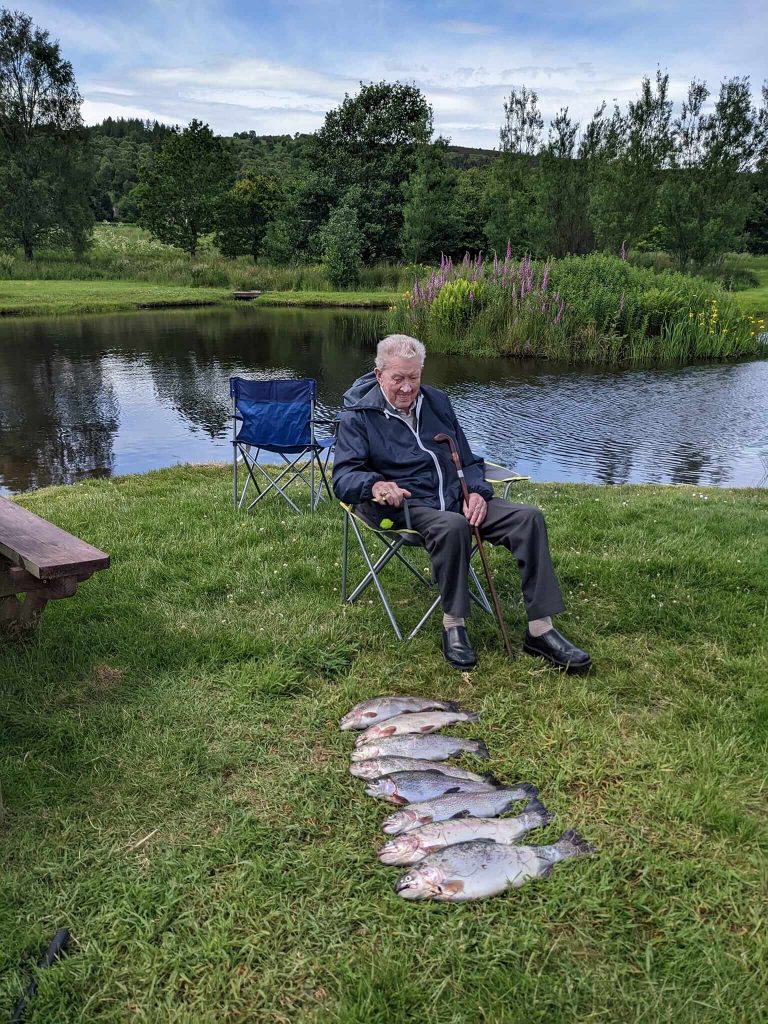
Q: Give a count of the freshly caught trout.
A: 8